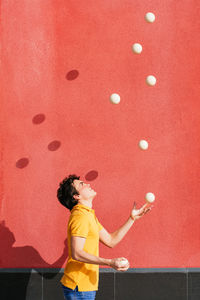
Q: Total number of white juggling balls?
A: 7